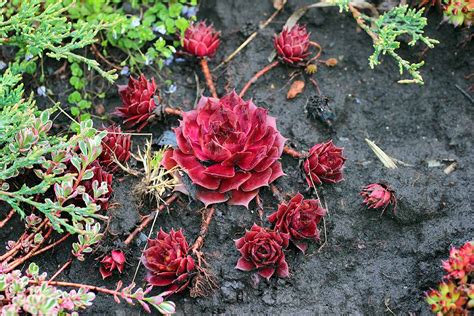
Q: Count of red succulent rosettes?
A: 12